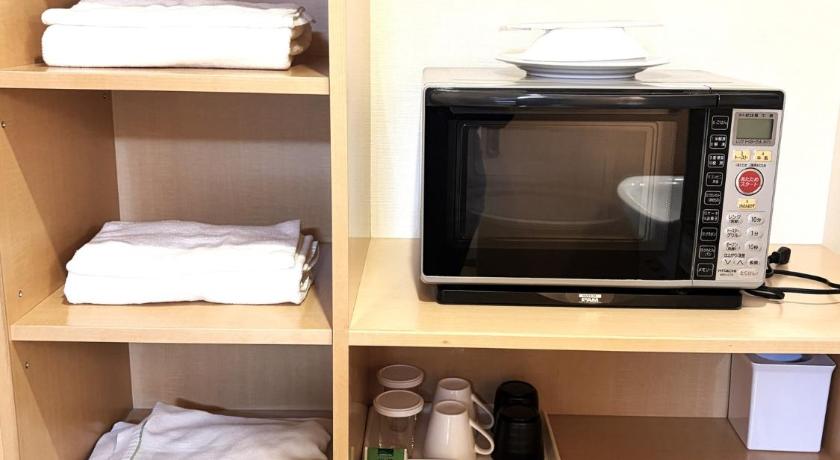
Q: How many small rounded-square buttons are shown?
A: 9